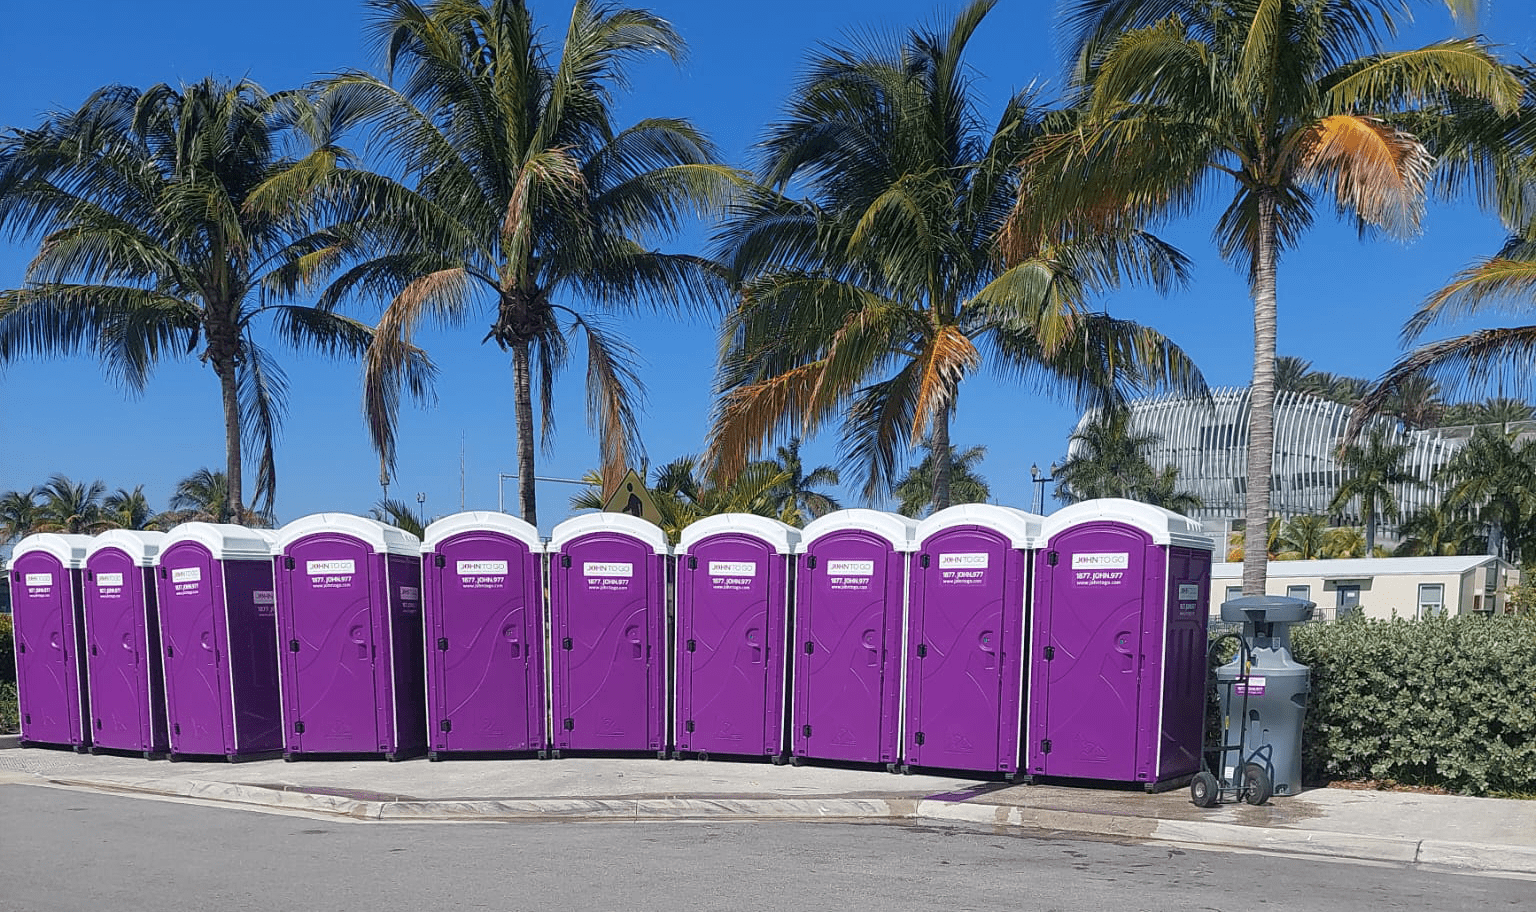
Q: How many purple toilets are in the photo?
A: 10